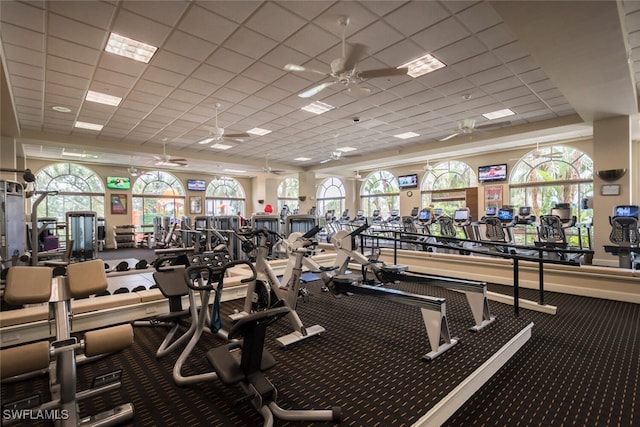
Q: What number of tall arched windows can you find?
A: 8